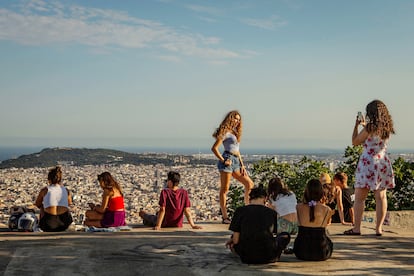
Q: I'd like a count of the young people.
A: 10